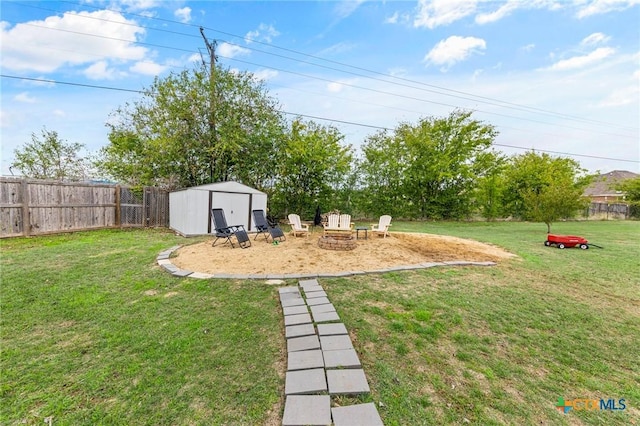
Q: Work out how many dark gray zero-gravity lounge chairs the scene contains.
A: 2